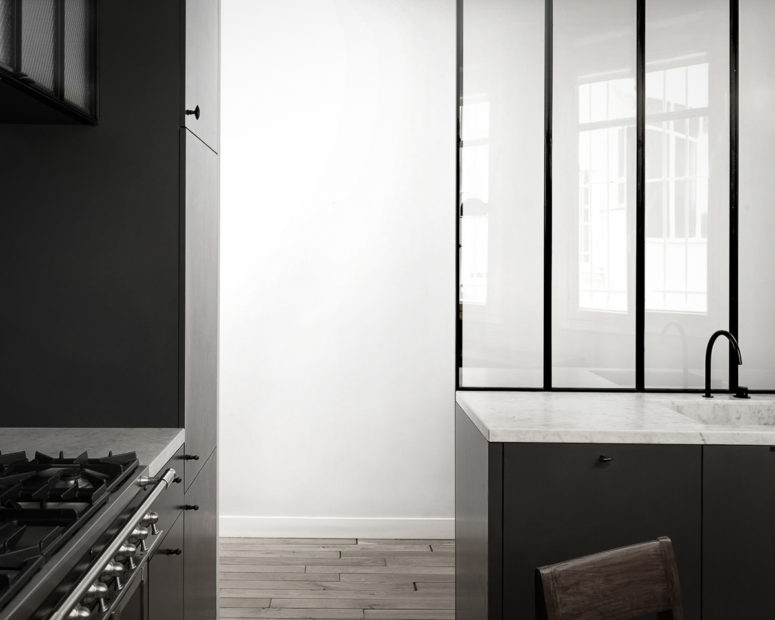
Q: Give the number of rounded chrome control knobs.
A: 6